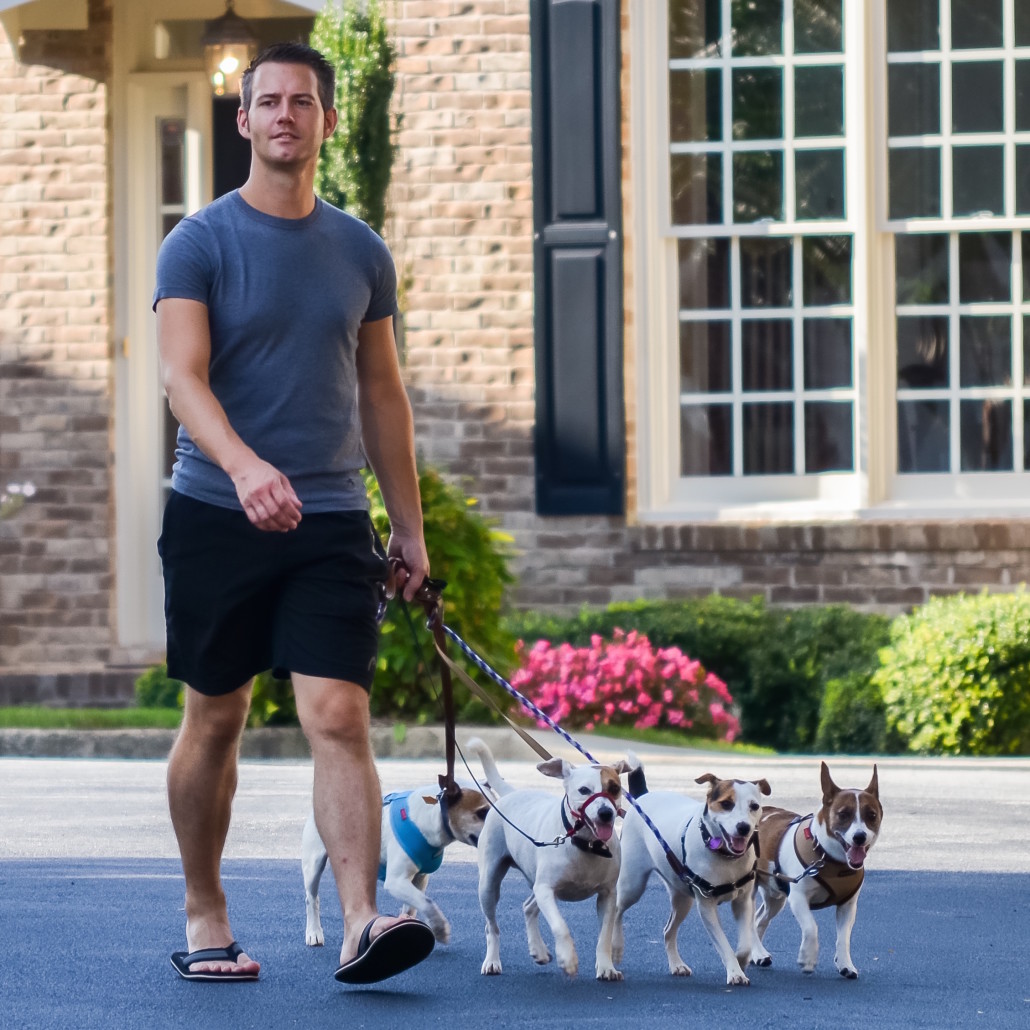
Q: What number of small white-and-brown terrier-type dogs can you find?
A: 4